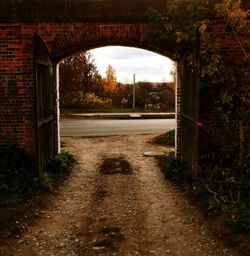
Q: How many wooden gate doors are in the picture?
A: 2